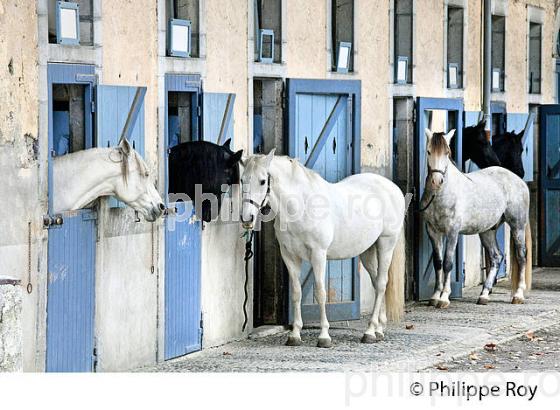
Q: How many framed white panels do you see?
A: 6